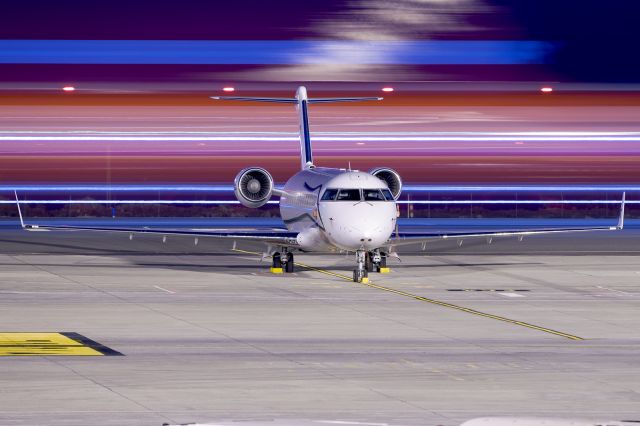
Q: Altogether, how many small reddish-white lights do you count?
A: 4